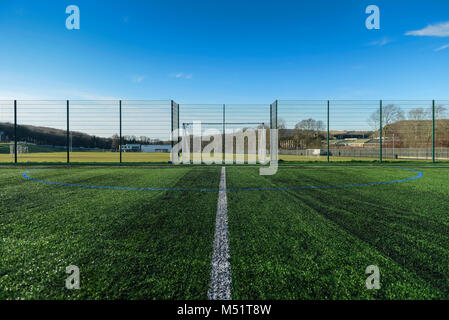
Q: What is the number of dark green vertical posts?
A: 11